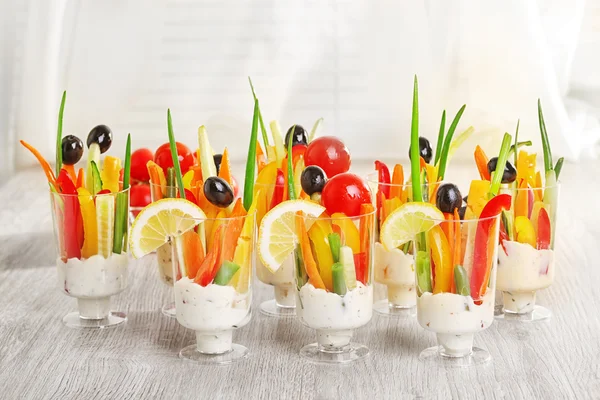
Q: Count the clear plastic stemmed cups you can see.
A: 8